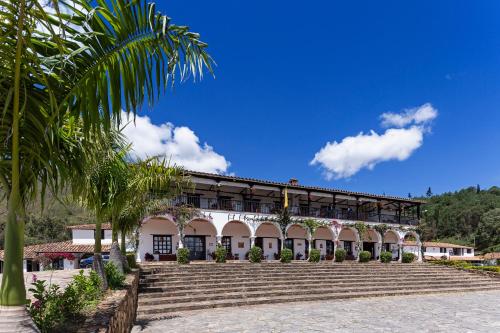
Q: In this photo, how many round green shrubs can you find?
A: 9